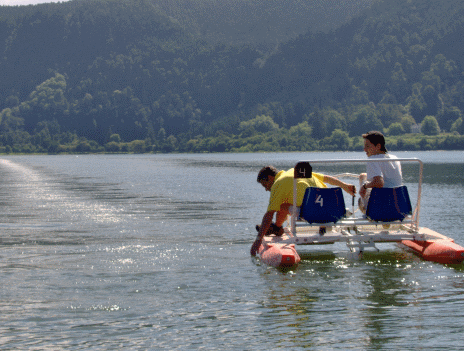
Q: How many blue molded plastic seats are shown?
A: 2